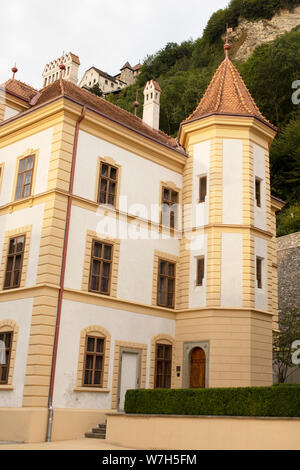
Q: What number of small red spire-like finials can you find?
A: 4